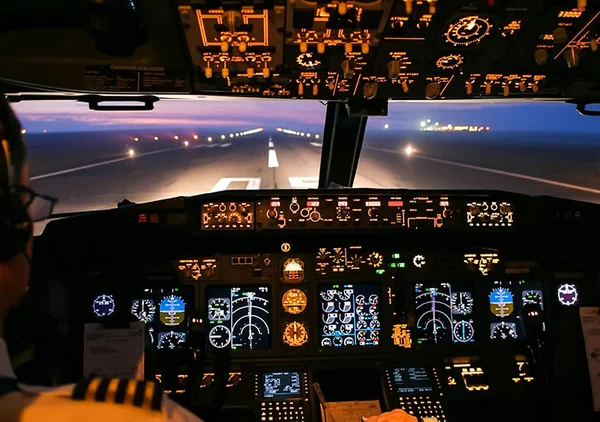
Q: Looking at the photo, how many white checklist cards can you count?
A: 2